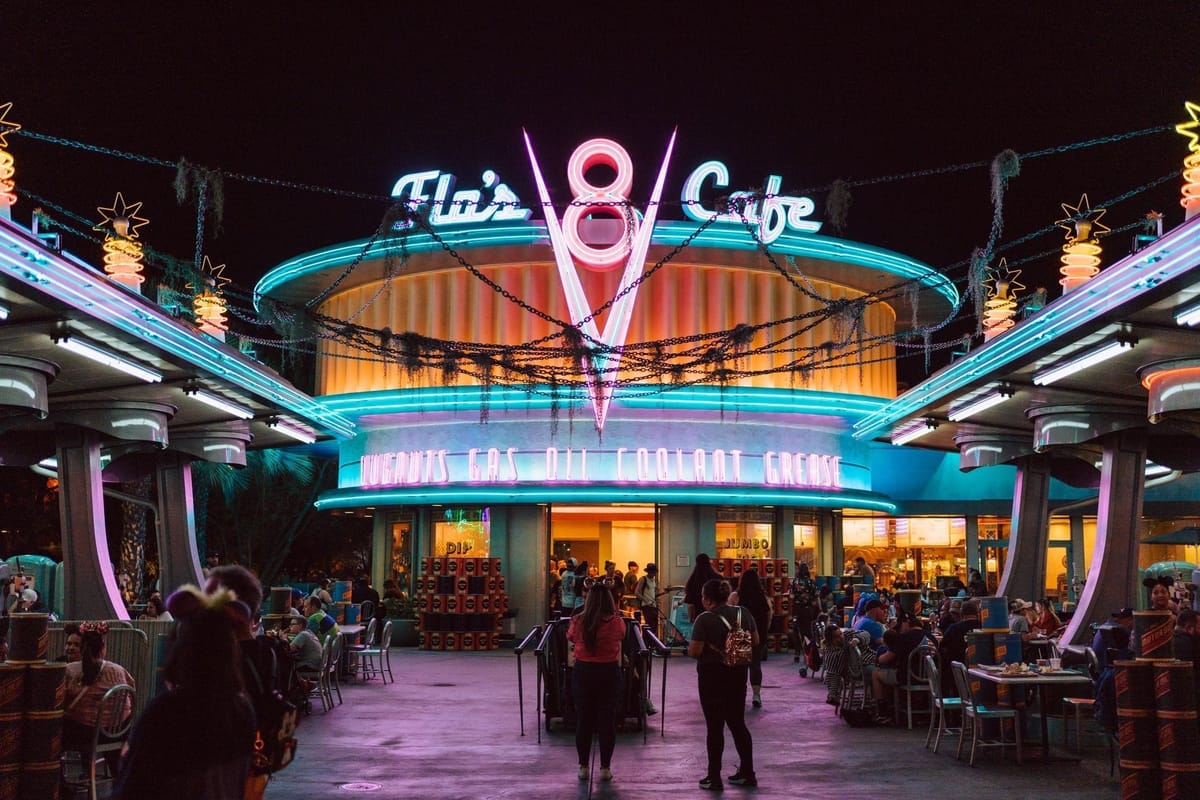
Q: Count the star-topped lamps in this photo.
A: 6